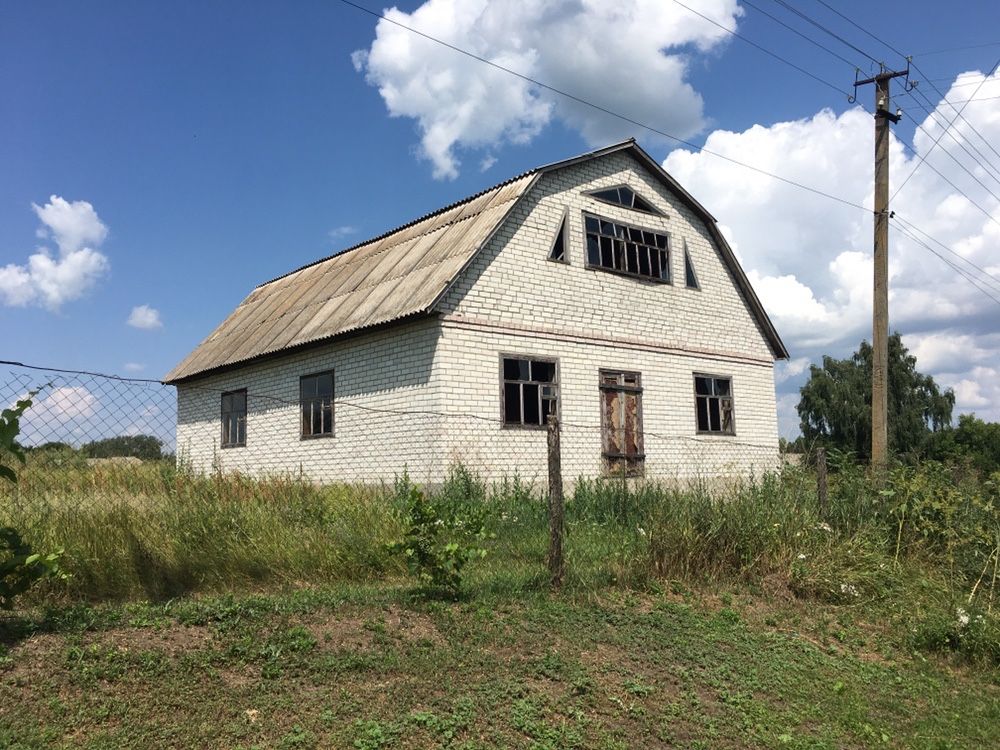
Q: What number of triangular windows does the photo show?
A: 3